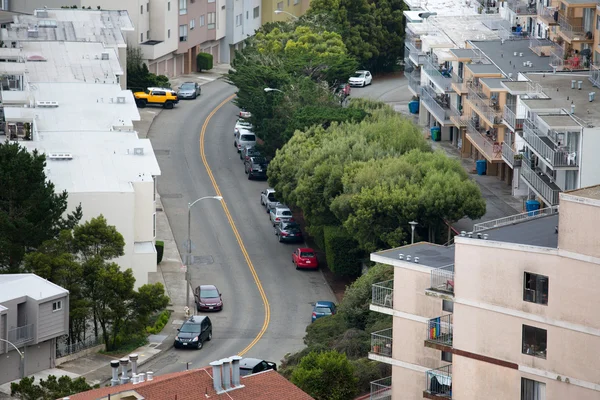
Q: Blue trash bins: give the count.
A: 4